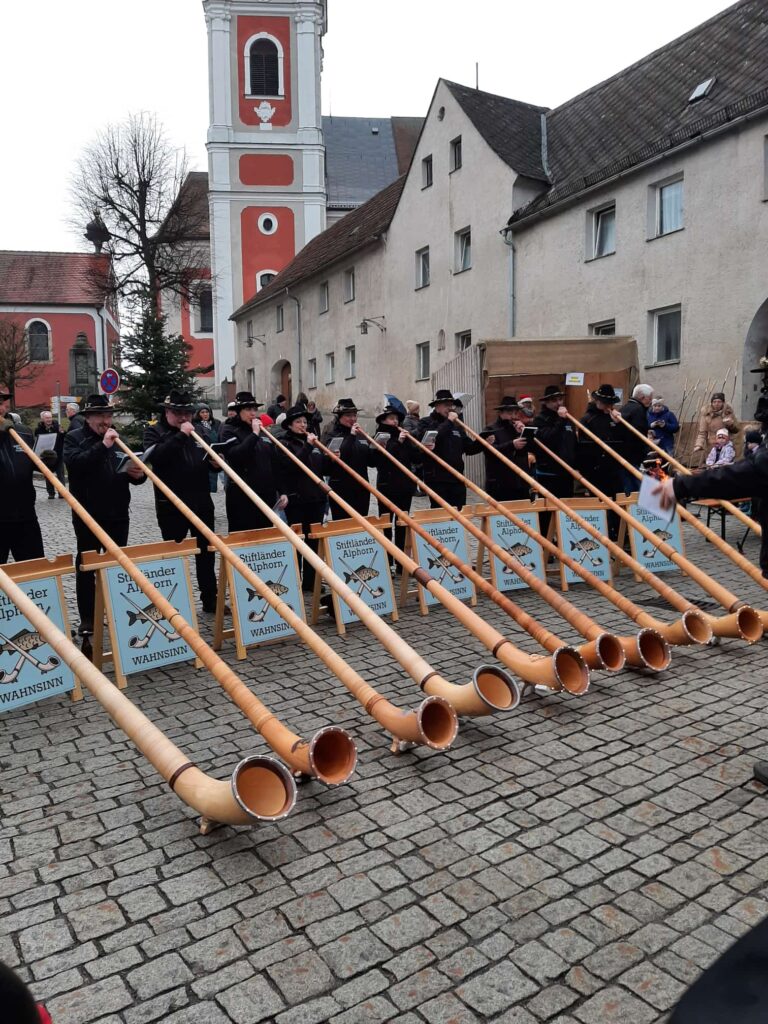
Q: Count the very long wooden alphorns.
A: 12